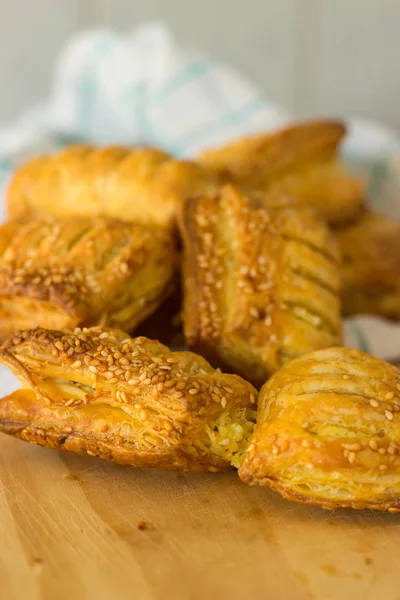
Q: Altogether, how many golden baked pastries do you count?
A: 7